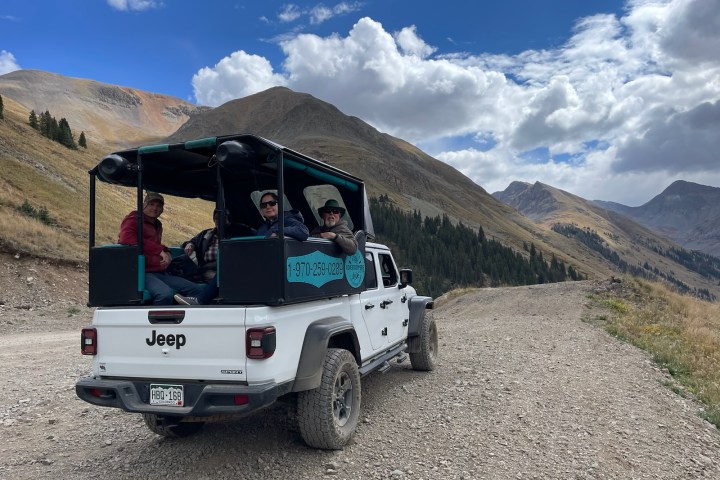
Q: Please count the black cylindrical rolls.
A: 2